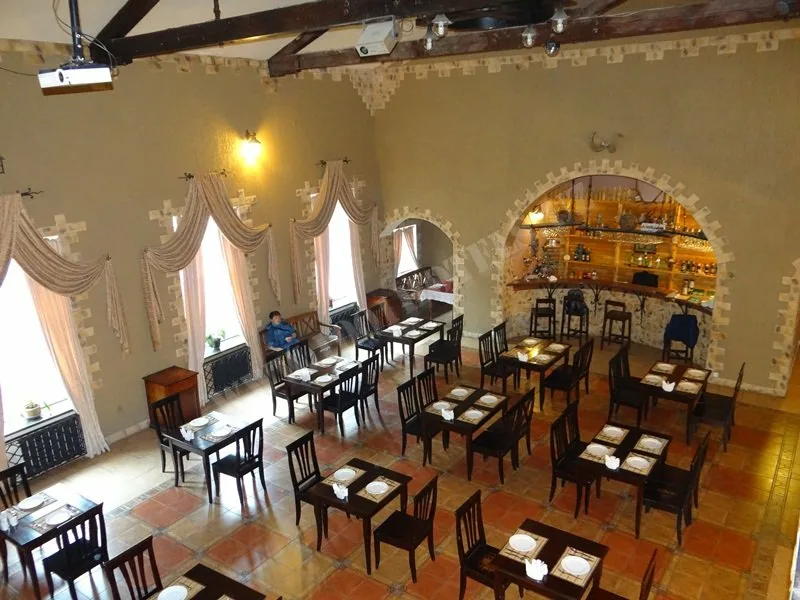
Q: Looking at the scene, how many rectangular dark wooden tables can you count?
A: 11